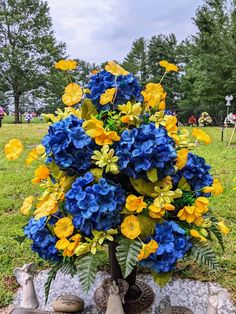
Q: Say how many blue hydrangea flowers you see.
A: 7